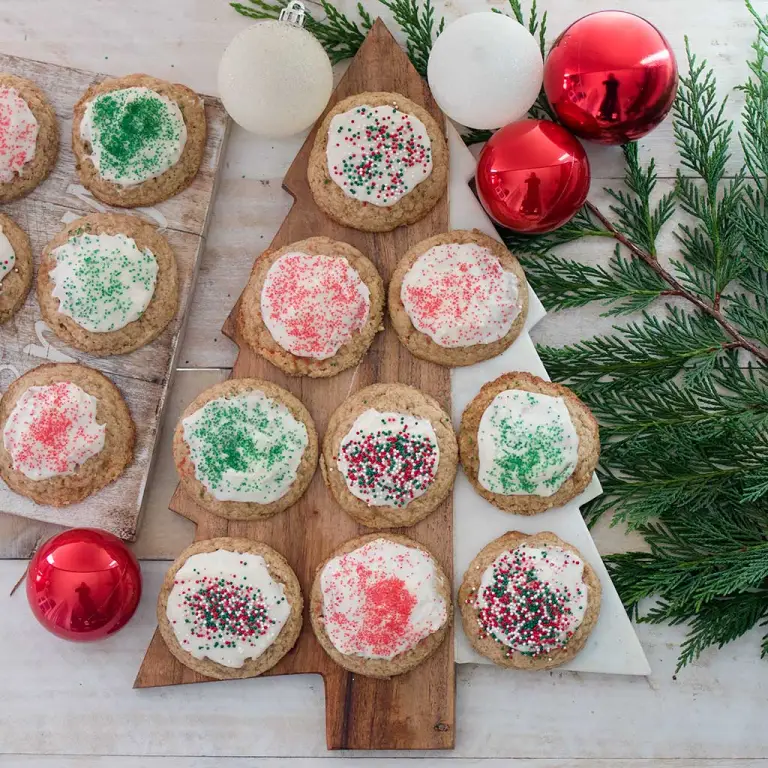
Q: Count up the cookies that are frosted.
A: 14